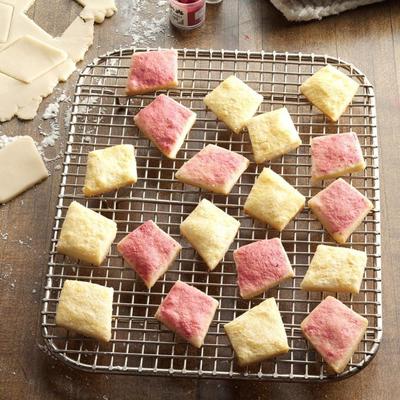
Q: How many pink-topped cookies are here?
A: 9